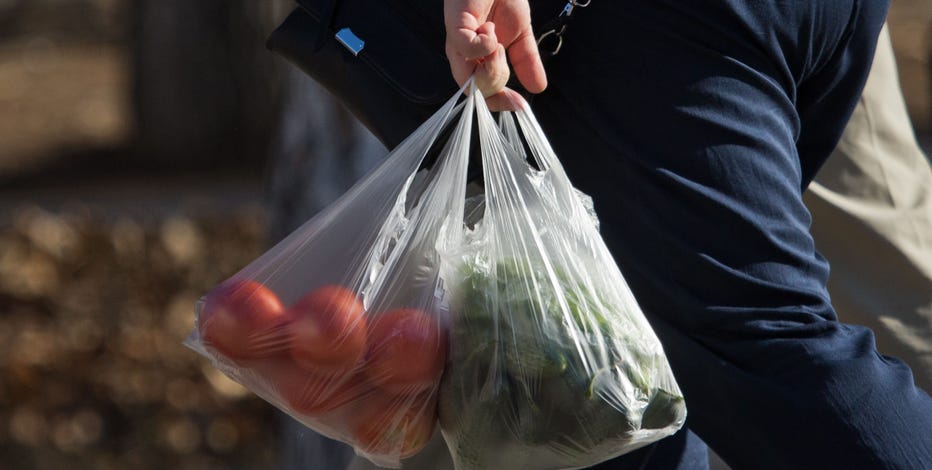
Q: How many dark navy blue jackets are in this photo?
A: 0